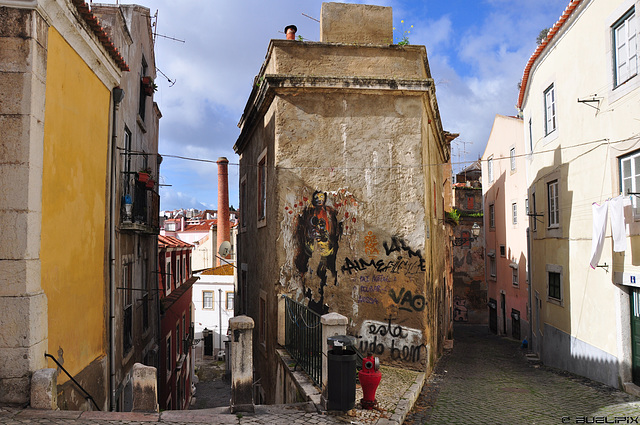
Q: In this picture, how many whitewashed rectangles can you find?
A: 1